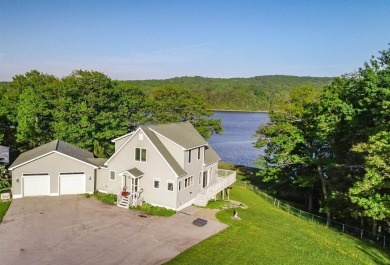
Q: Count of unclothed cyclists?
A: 0